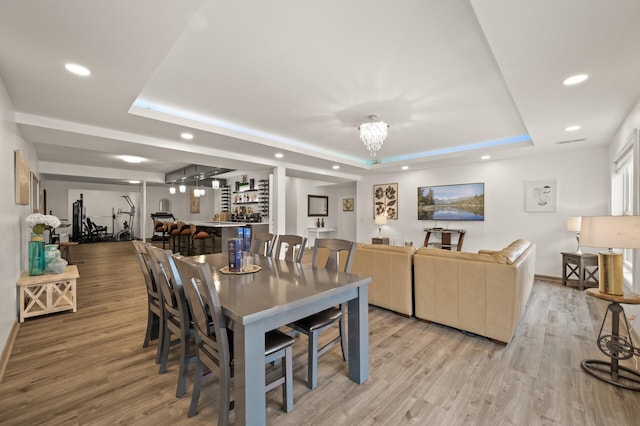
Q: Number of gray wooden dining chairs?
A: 6